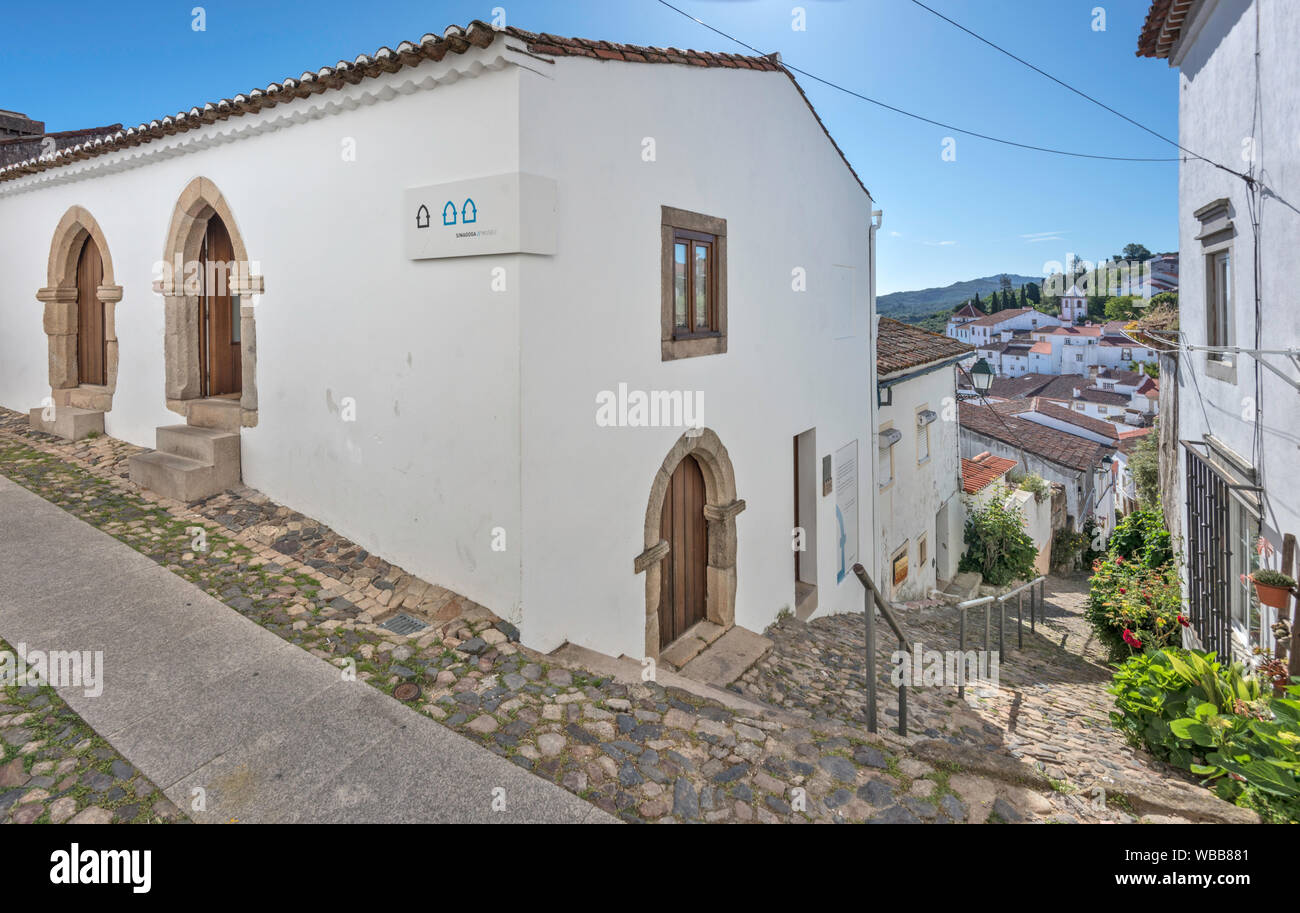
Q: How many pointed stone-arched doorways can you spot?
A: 3